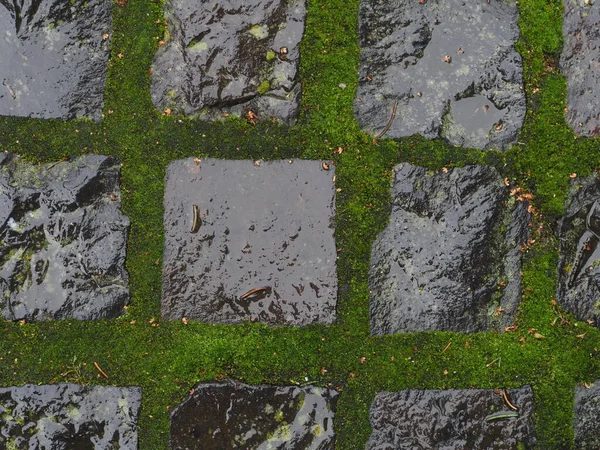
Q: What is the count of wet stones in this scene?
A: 12